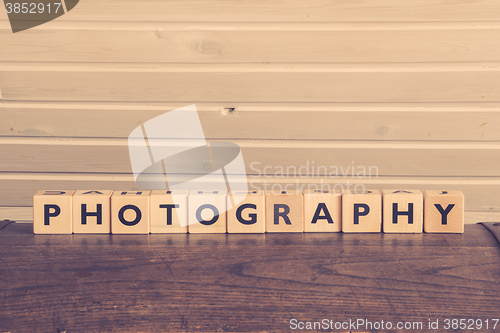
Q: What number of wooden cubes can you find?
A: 11